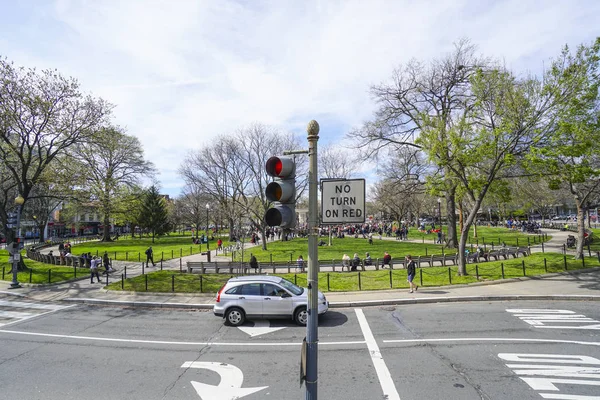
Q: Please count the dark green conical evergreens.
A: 1